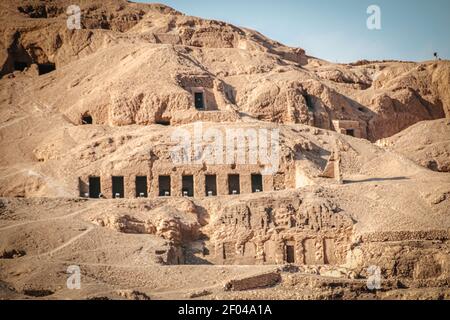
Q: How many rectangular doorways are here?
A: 11